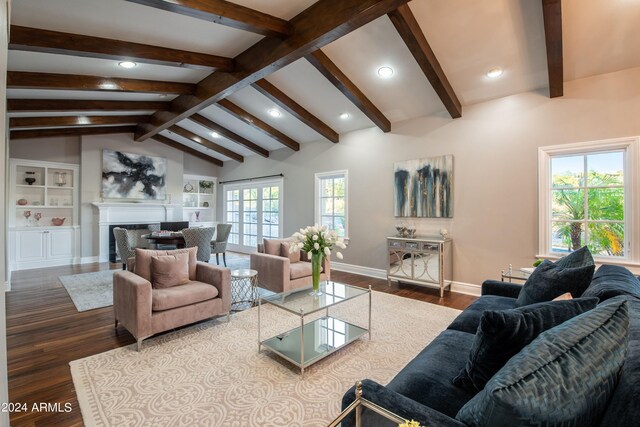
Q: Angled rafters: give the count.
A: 14